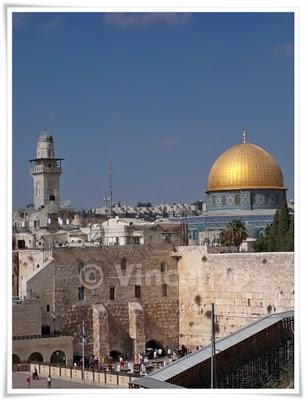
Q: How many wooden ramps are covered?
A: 1